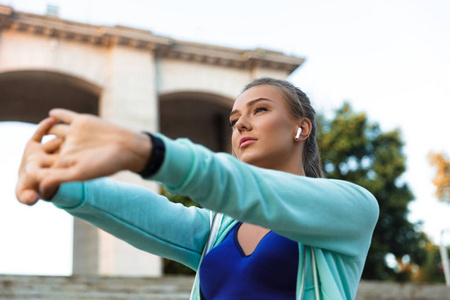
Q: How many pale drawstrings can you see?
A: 2